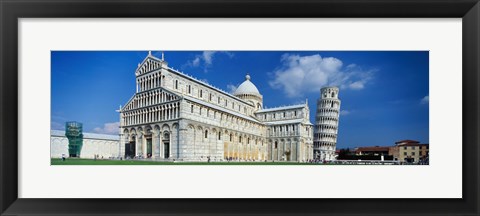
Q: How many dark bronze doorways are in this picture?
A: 3